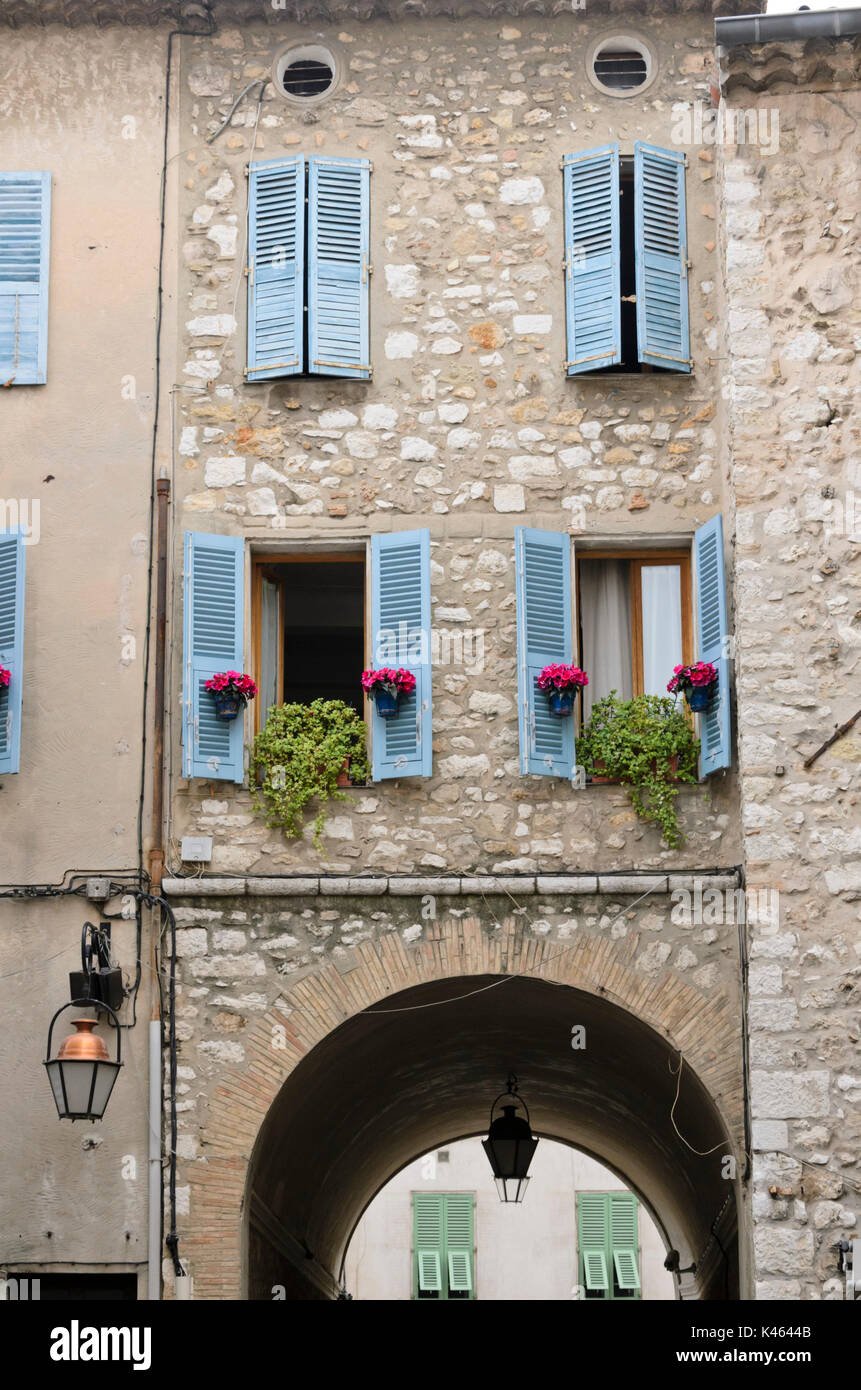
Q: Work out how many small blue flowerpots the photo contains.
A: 4